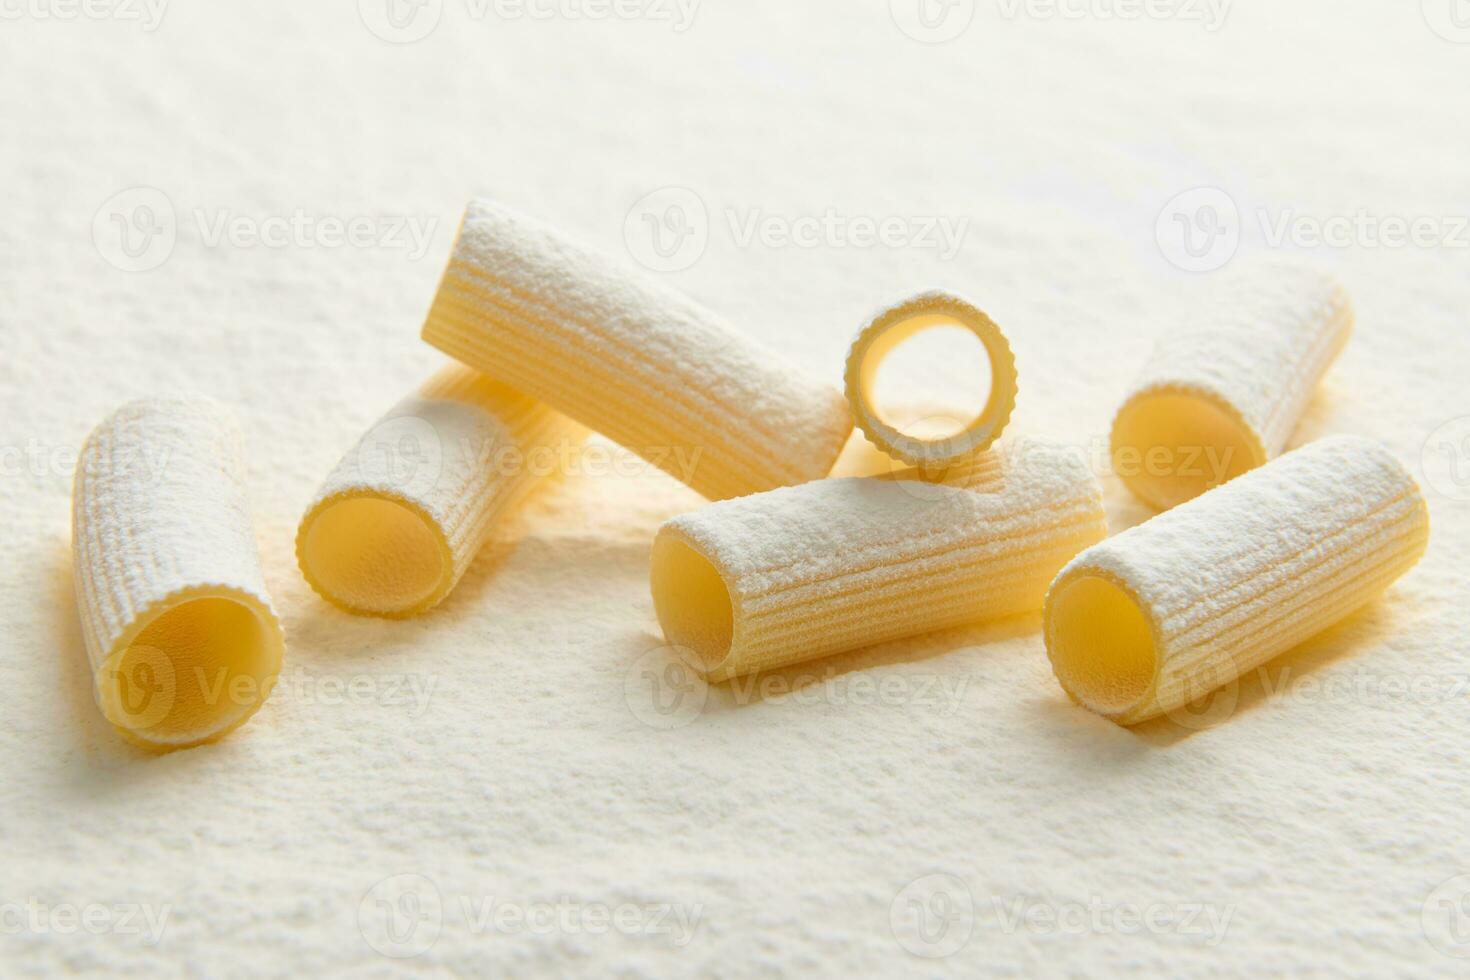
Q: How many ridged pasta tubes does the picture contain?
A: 7